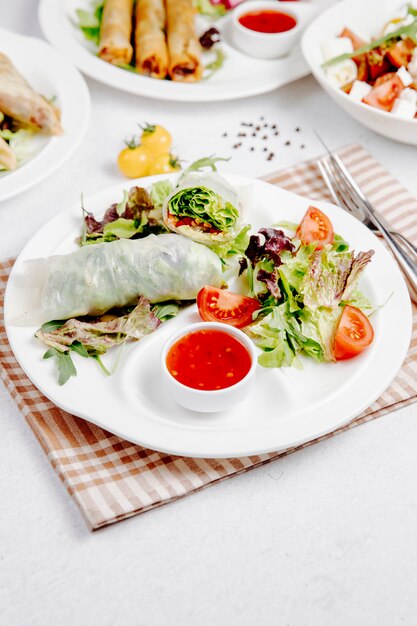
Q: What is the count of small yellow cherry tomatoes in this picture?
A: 3